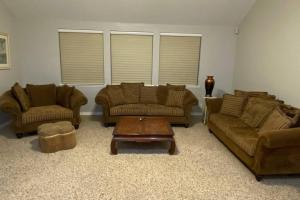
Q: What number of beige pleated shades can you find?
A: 3